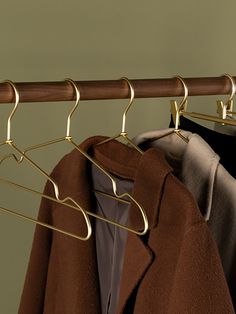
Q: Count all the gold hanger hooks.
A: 5